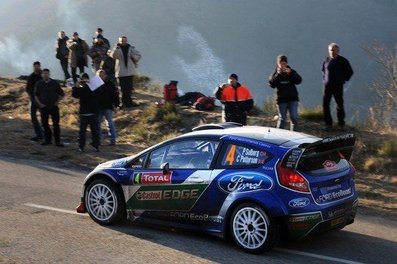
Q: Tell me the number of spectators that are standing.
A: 12